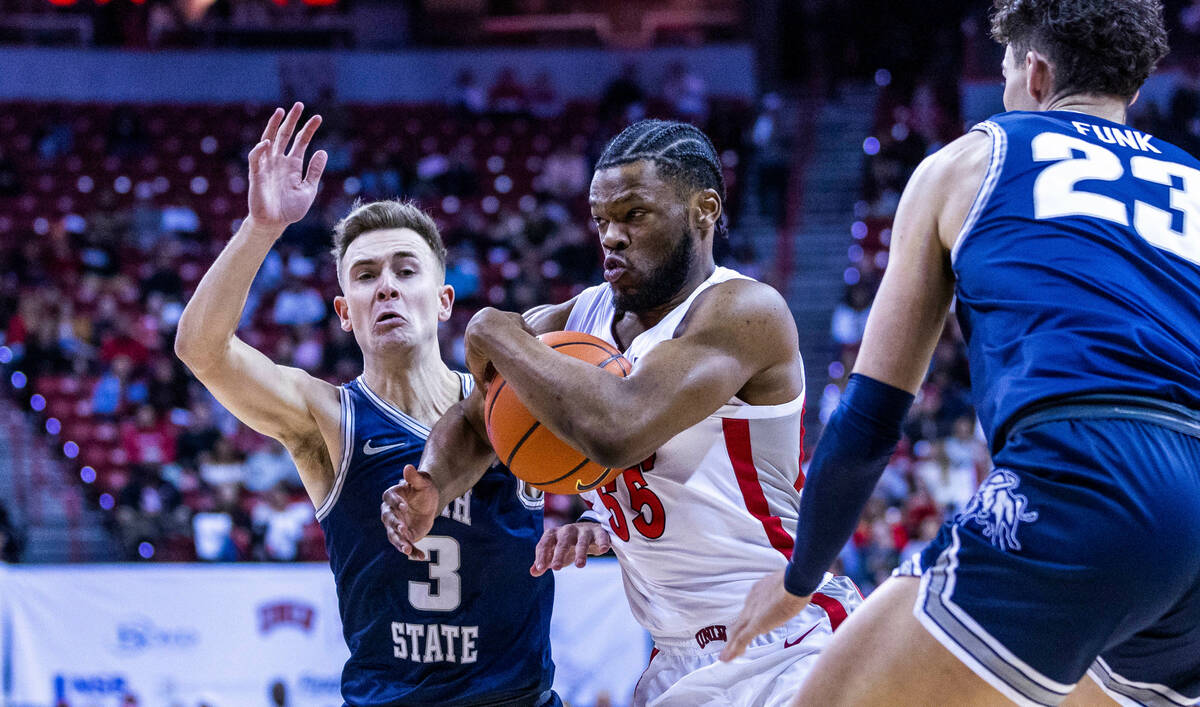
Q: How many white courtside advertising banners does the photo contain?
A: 1